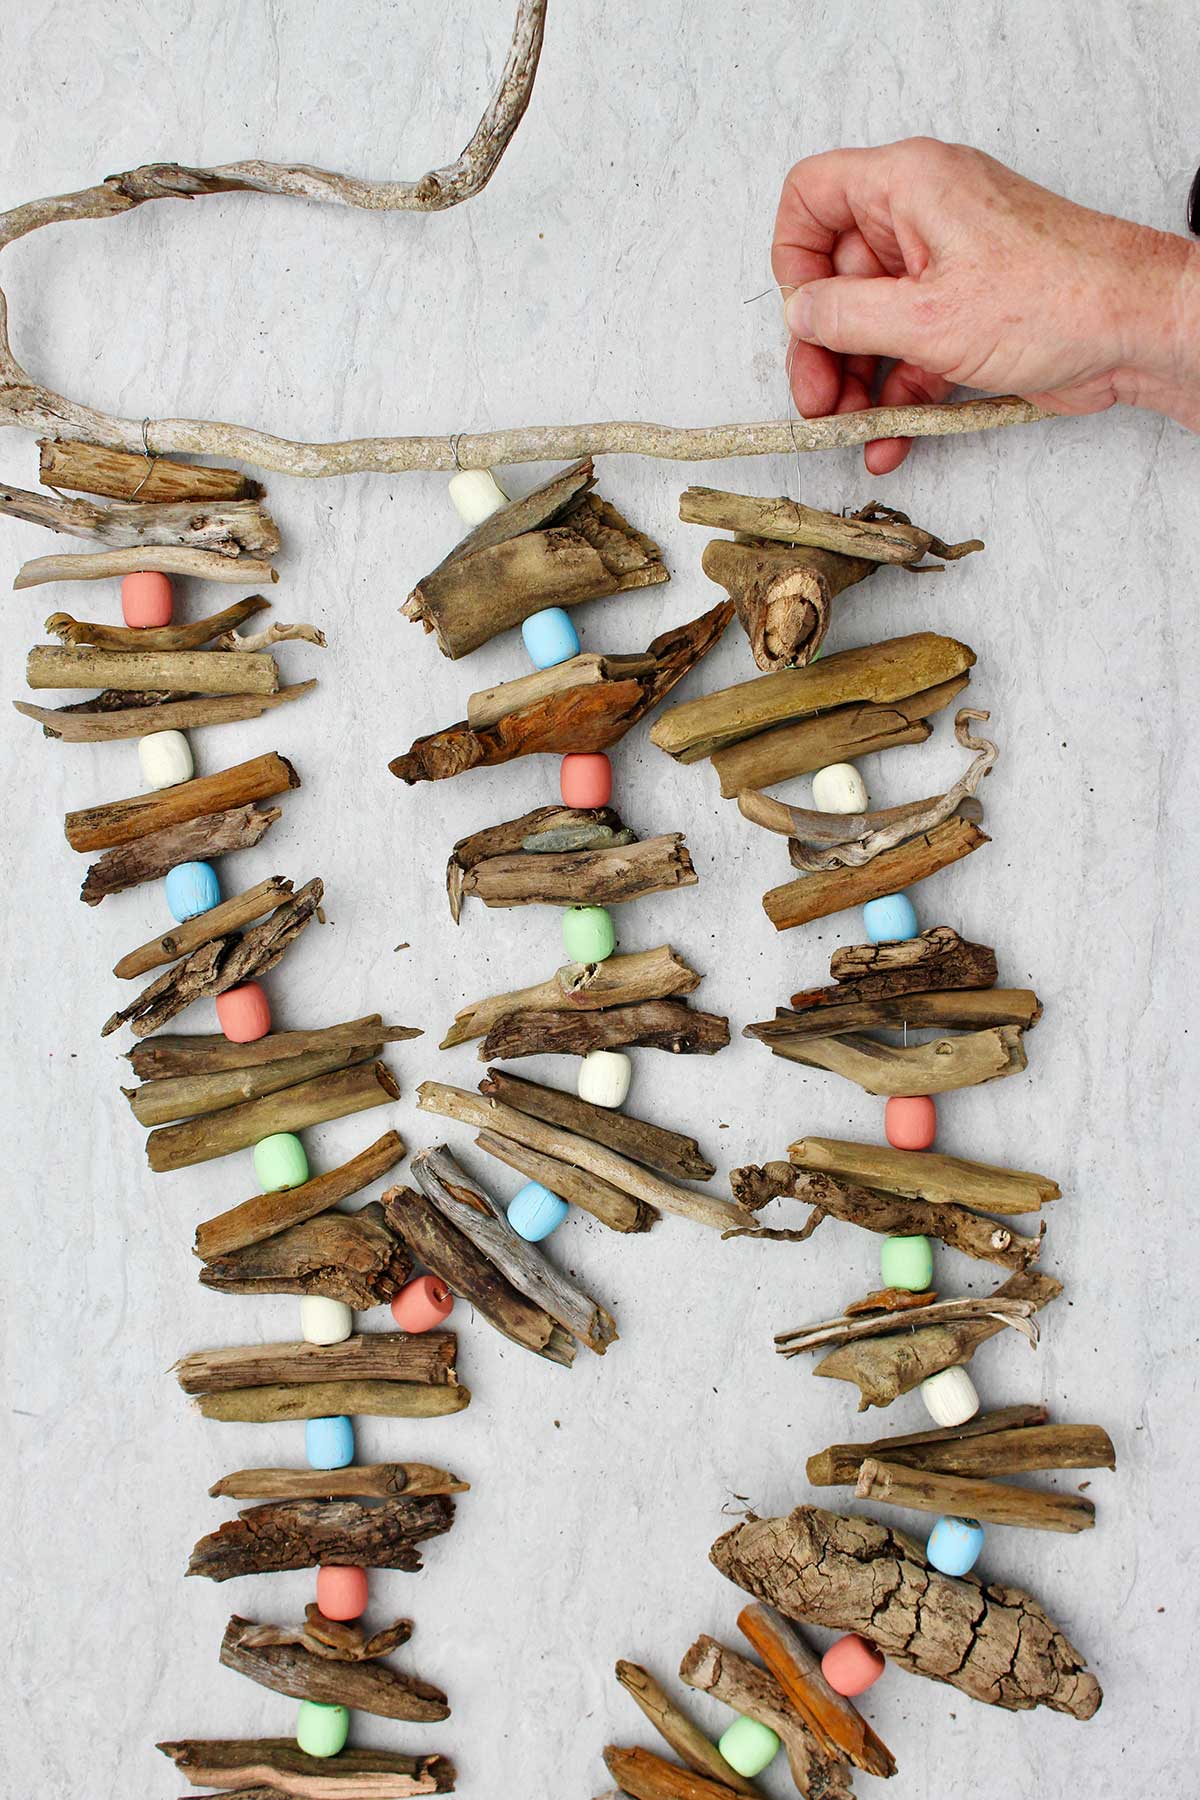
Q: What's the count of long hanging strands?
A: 3